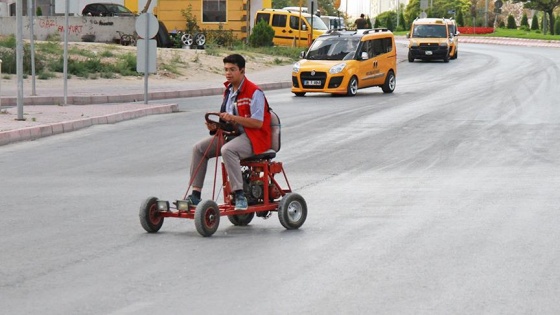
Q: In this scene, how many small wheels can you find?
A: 4